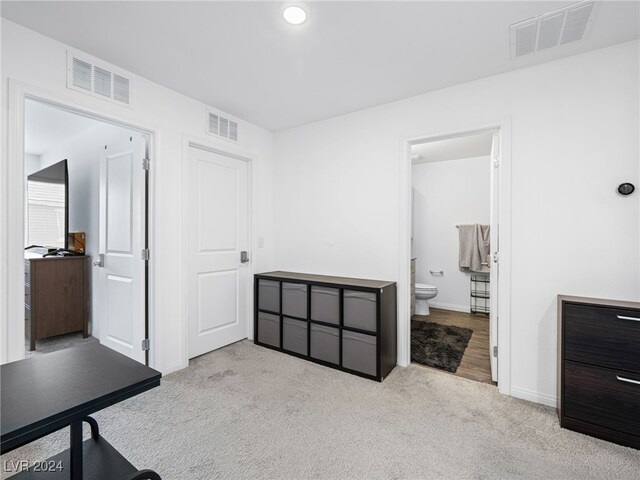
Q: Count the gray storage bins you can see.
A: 8